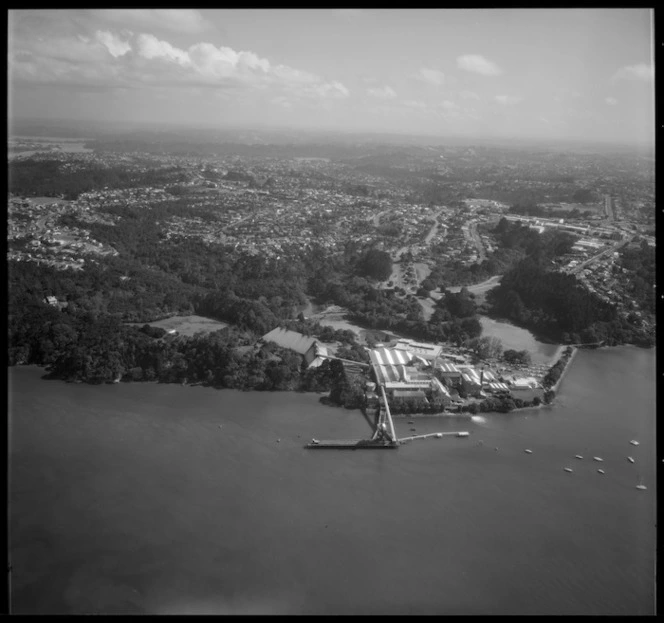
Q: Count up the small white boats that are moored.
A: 8